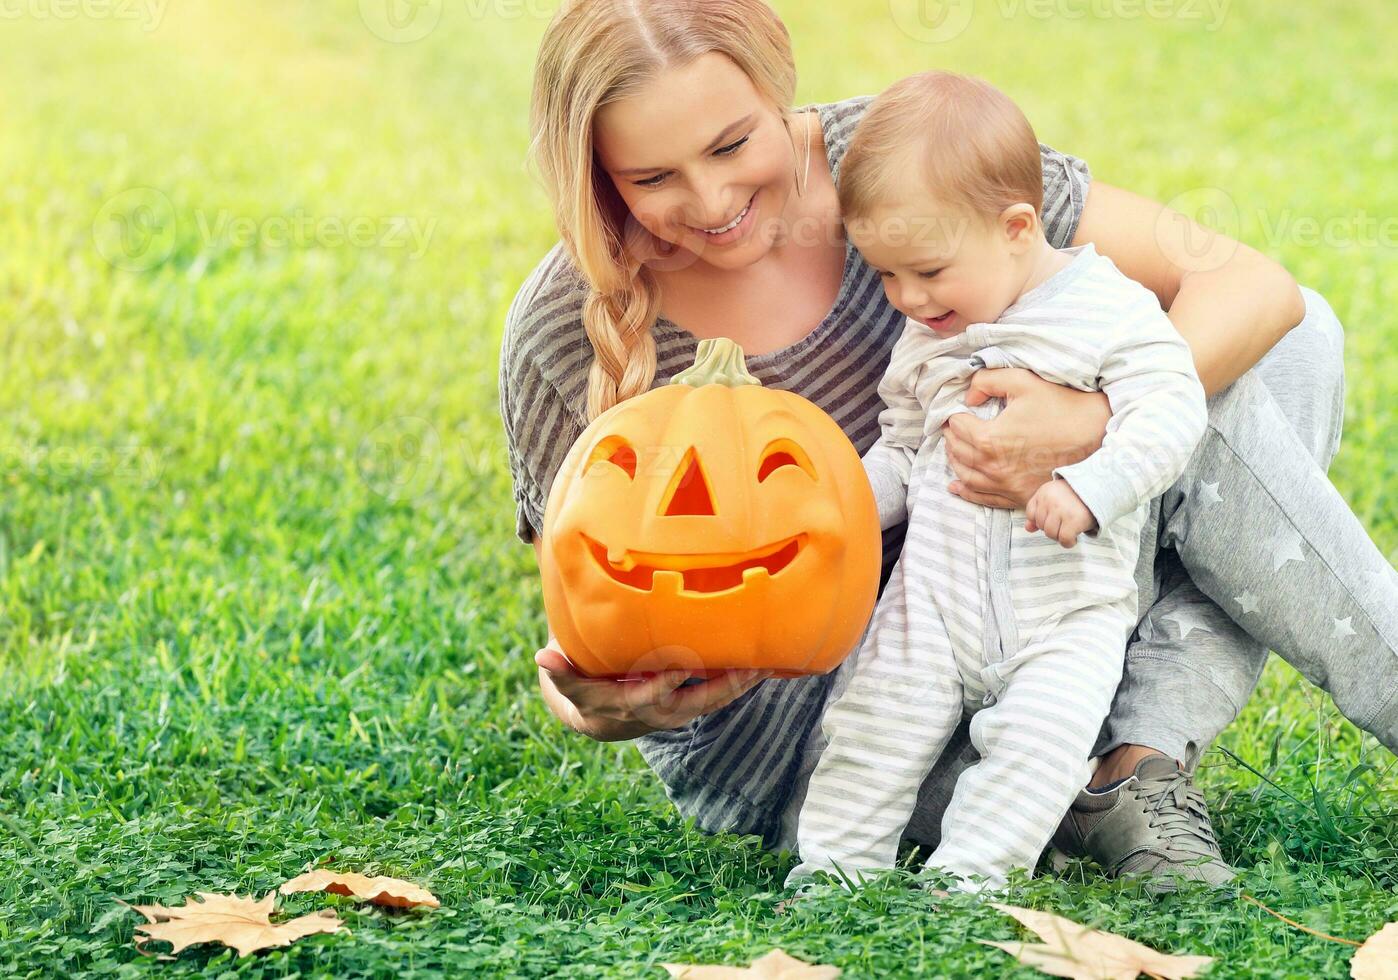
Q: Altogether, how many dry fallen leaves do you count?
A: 5